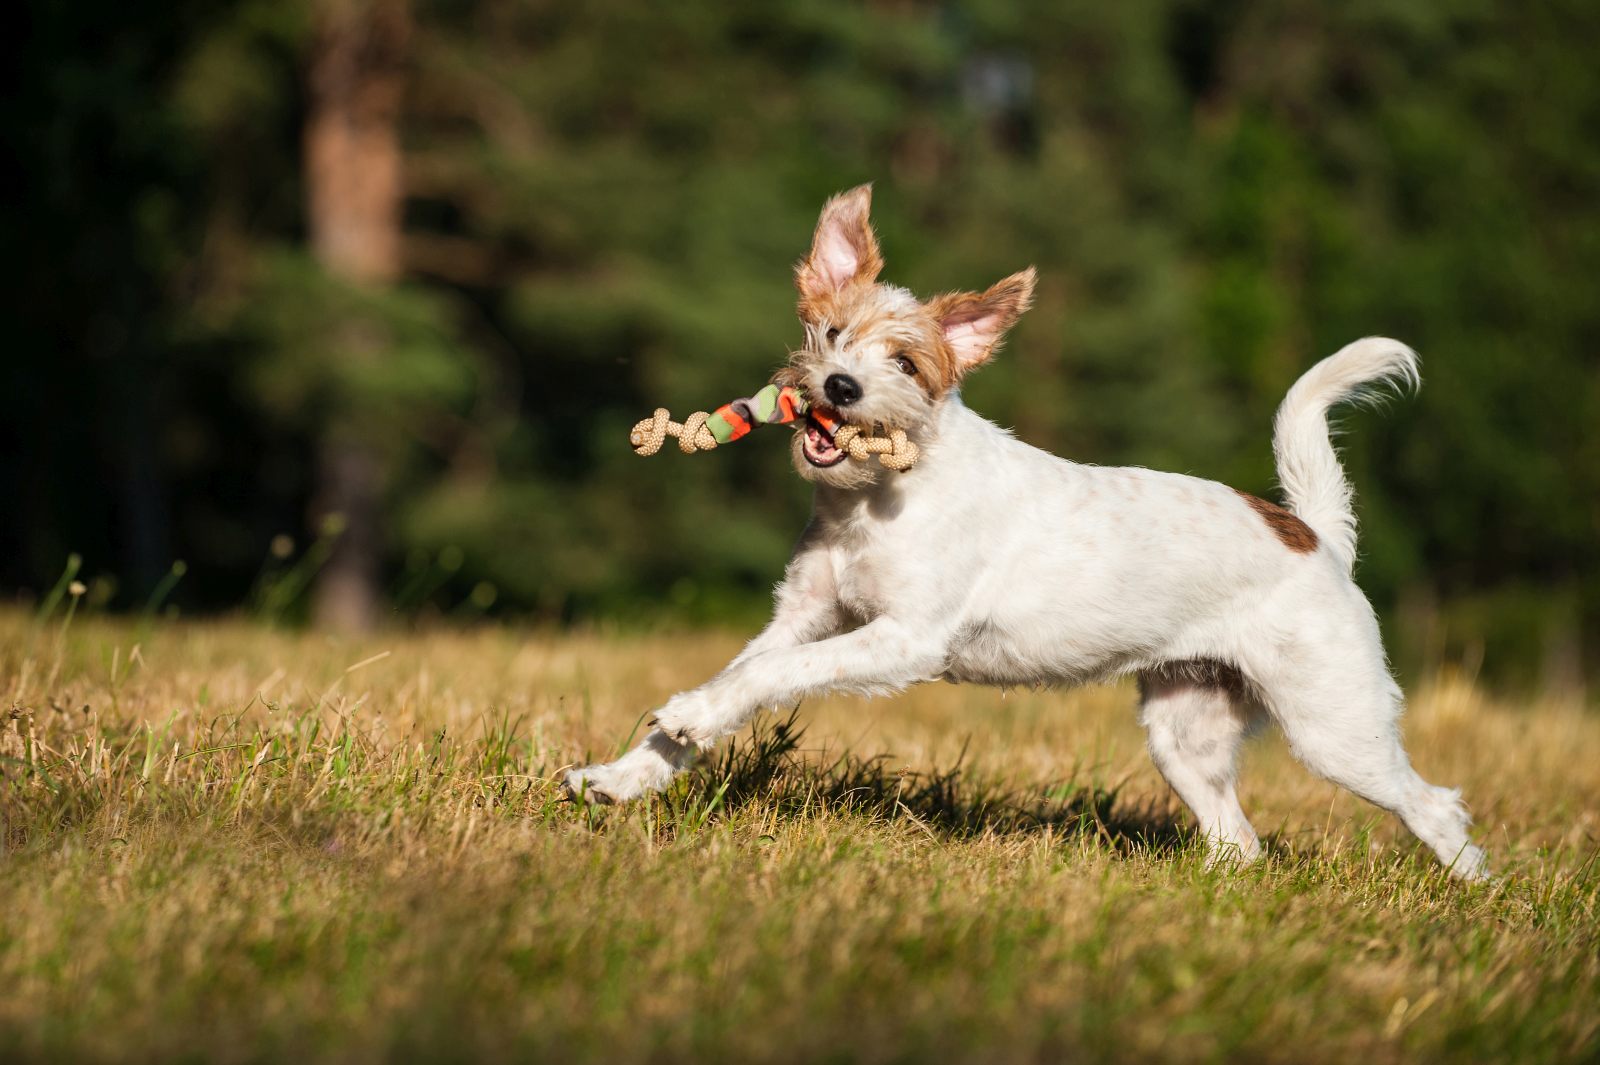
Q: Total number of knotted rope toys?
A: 1